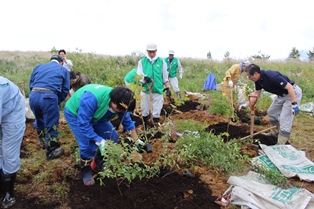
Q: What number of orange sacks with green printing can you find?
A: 0